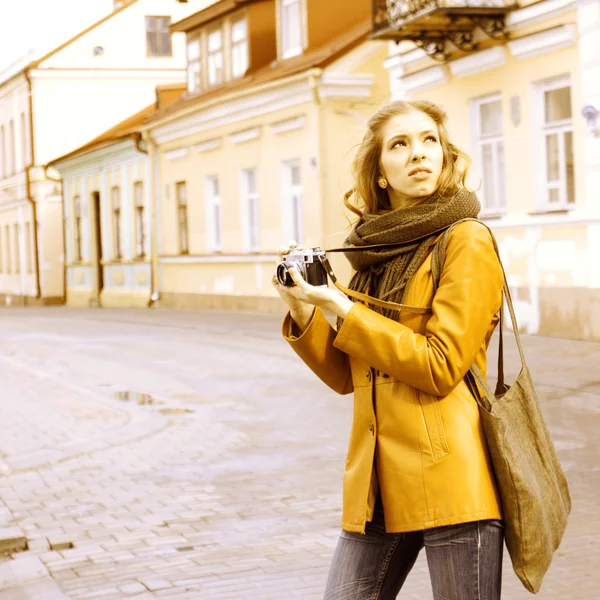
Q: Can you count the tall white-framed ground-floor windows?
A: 5